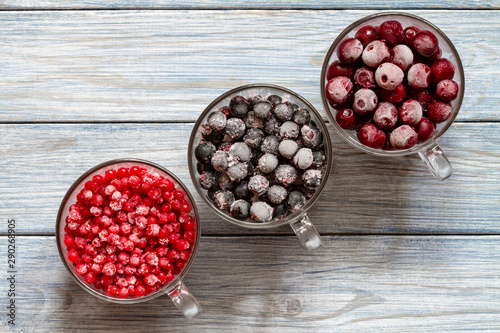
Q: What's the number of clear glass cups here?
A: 3